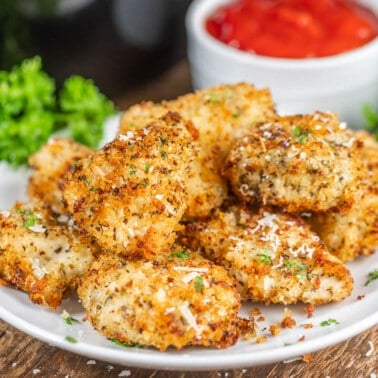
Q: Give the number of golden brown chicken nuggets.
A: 8